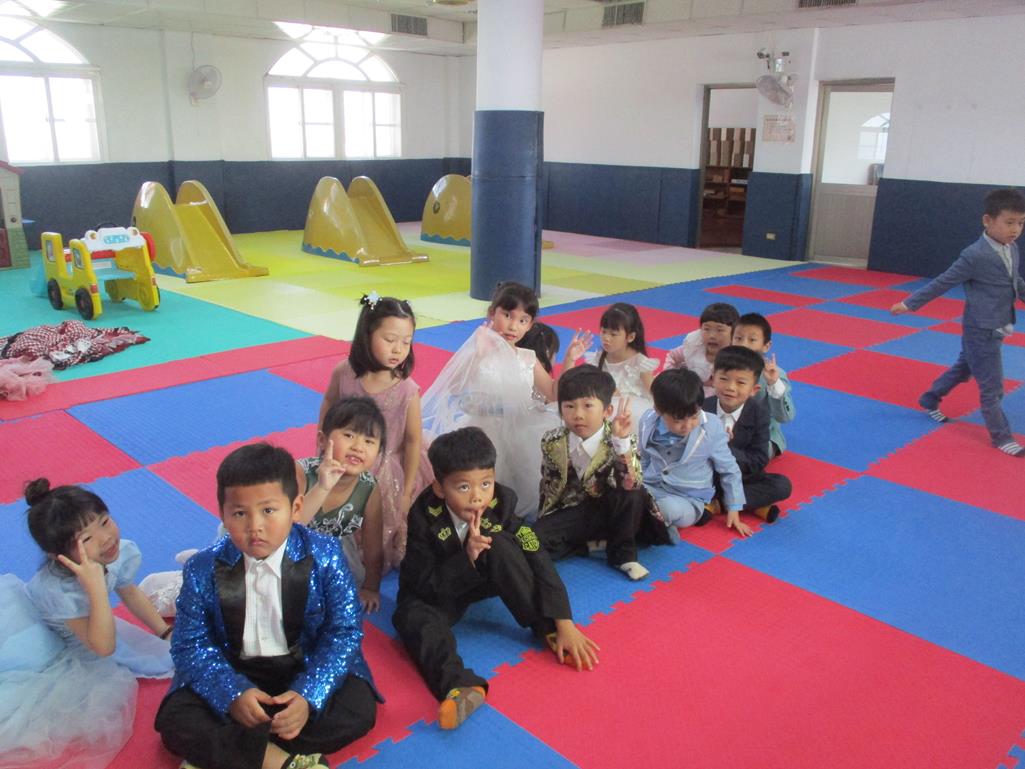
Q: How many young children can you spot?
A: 14